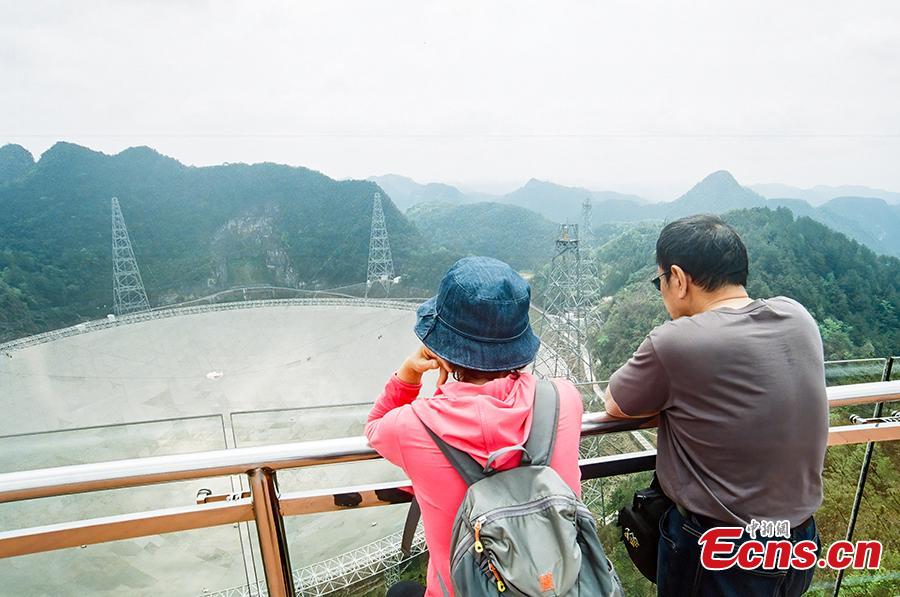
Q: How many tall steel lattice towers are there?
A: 4